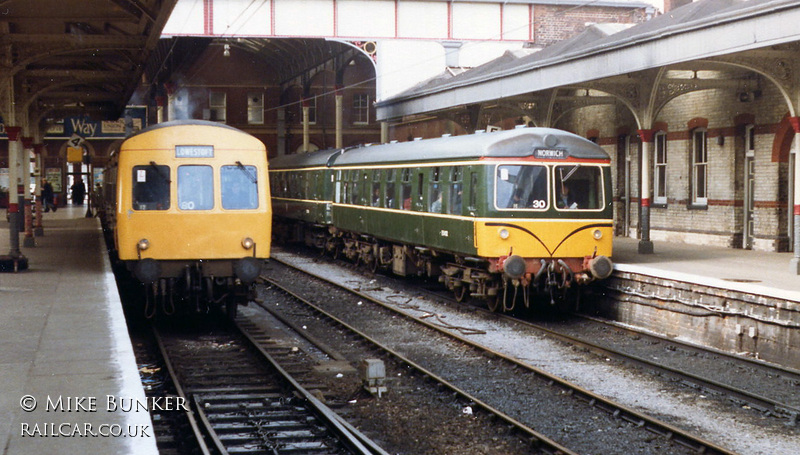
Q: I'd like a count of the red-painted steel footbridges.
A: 1